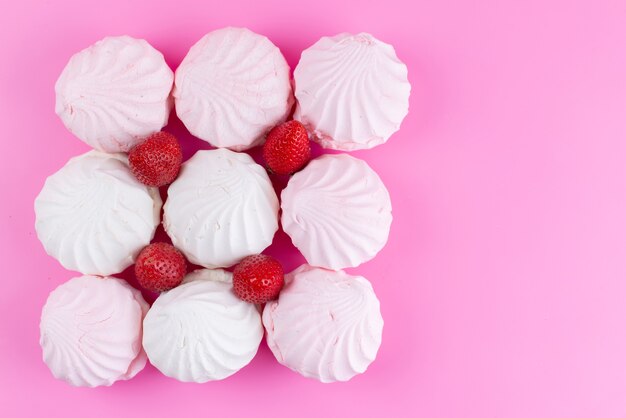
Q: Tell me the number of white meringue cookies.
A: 3